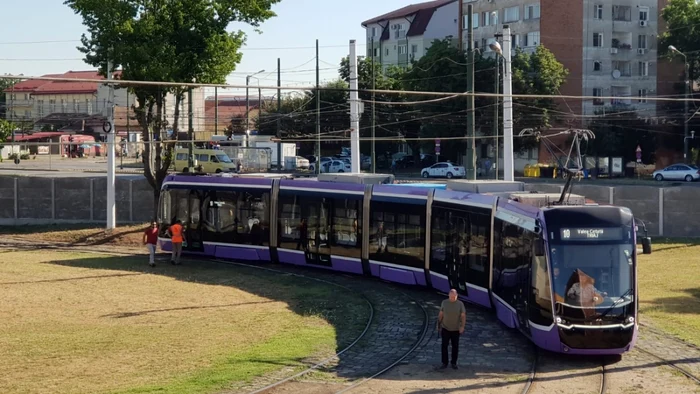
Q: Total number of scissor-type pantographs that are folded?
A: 0